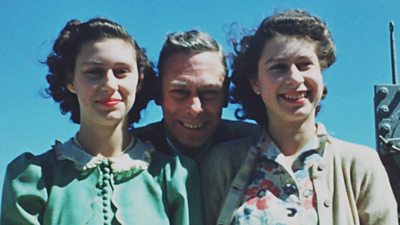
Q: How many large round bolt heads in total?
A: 3